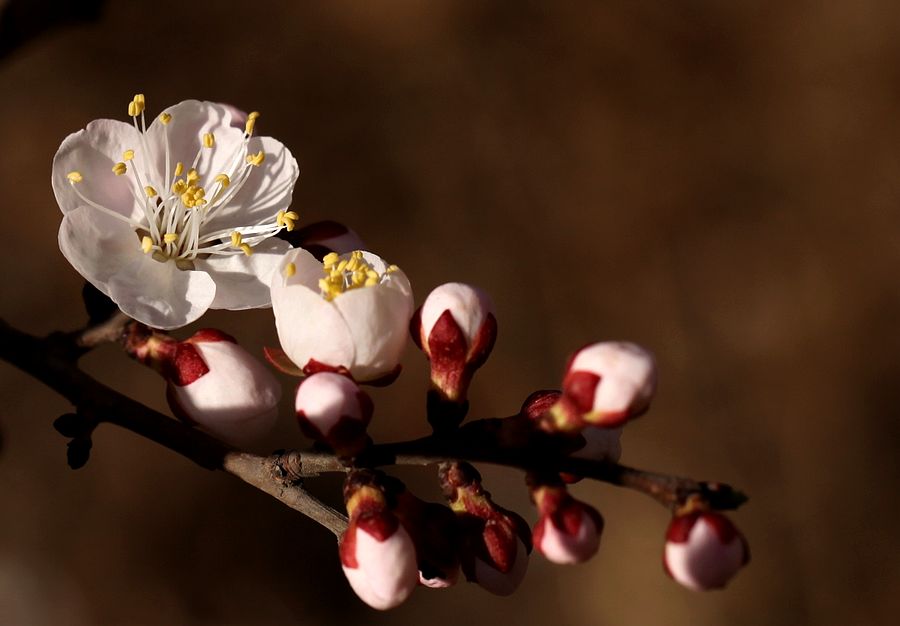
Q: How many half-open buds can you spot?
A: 1